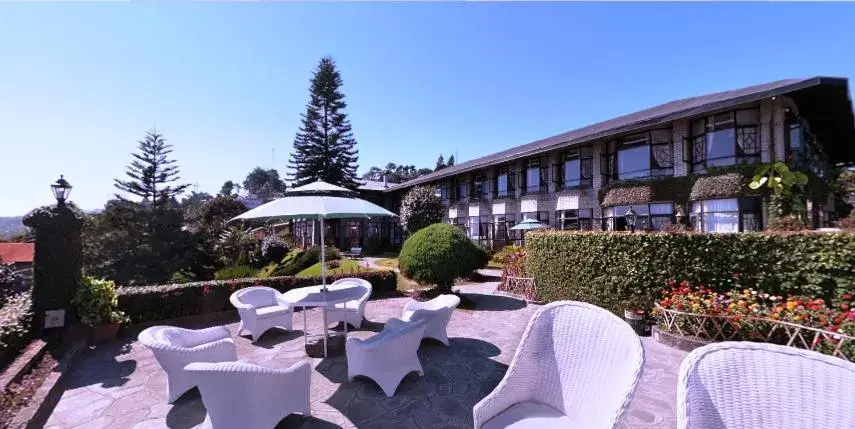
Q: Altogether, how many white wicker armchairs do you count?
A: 8